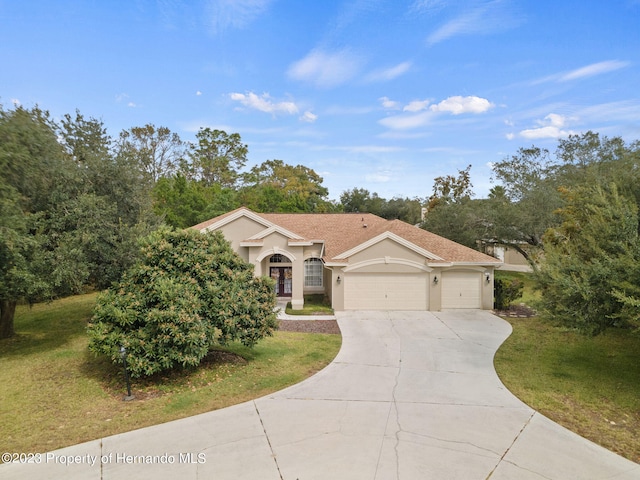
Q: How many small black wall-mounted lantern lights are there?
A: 3